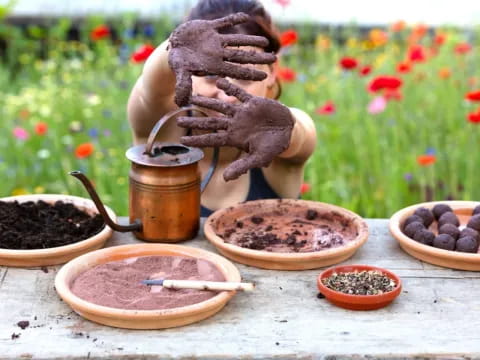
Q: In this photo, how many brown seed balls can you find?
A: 12